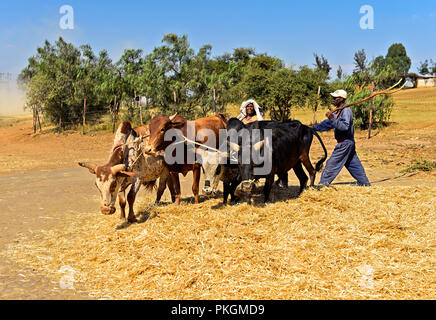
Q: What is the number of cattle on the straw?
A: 4